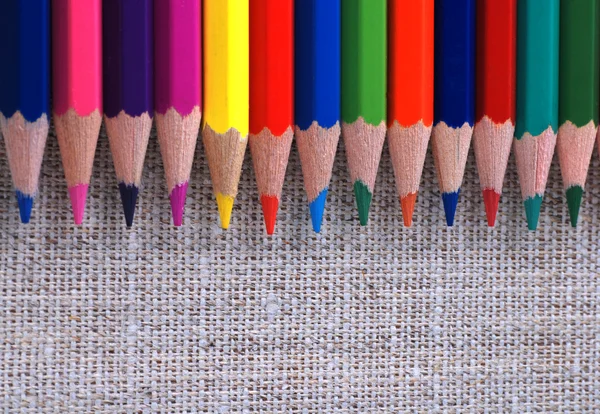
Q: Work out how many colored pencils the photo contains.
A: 13